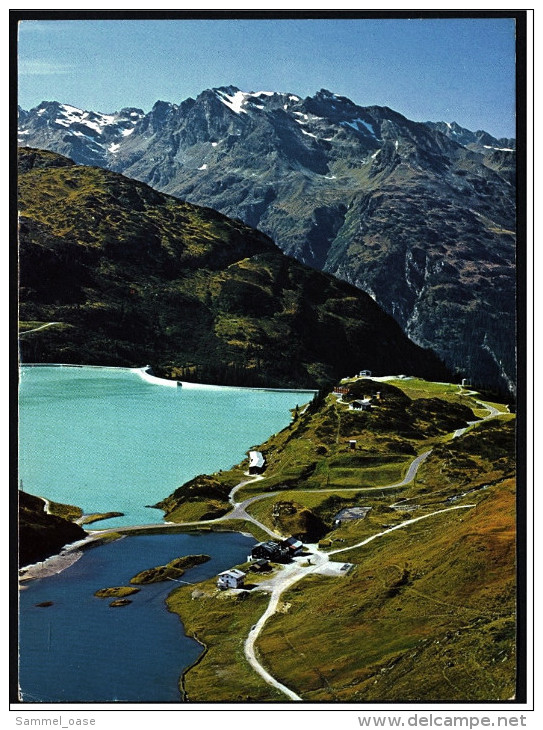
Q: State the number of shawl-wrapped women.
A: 0